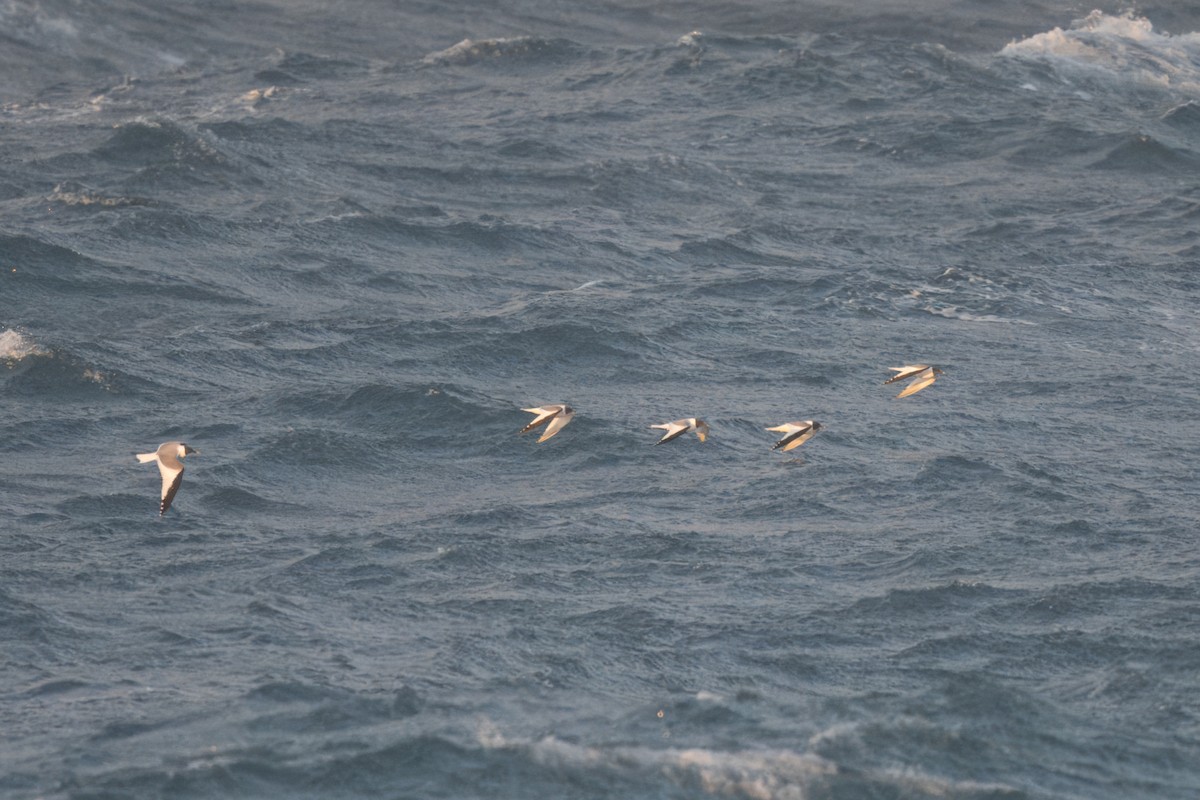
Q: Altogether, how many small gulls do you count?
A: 5